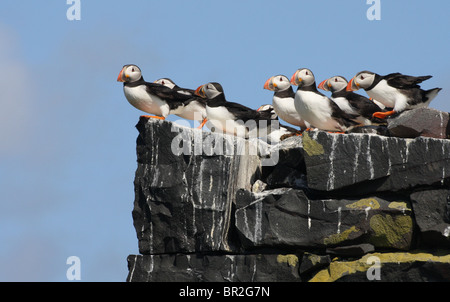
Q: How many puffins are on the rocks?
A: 8